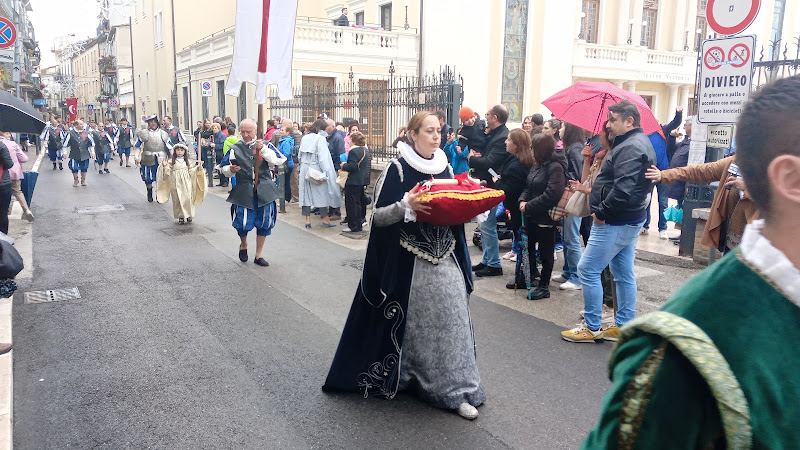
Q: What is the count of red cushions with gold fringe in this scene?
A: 1